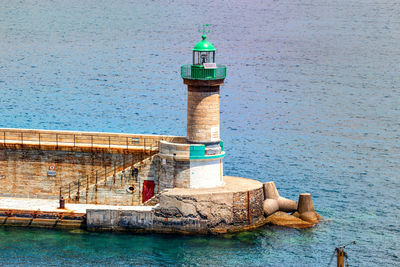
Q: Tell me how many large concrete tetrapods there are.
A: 2